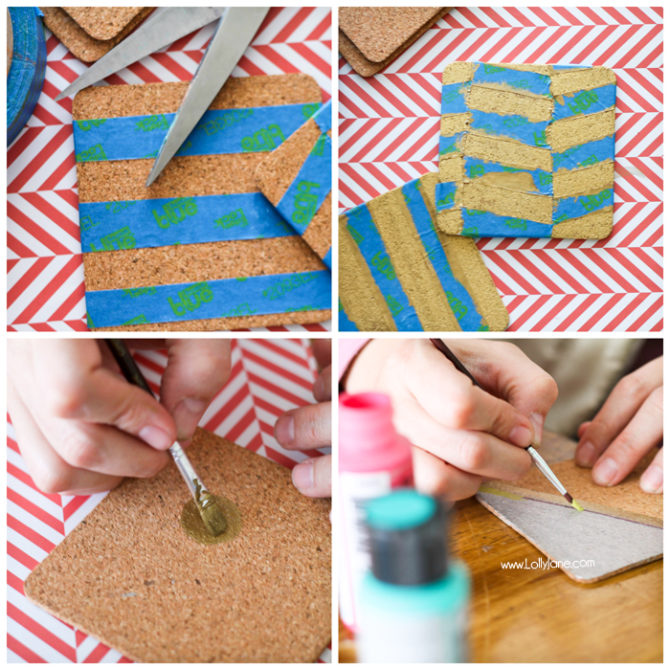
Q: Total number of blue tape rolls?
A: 1